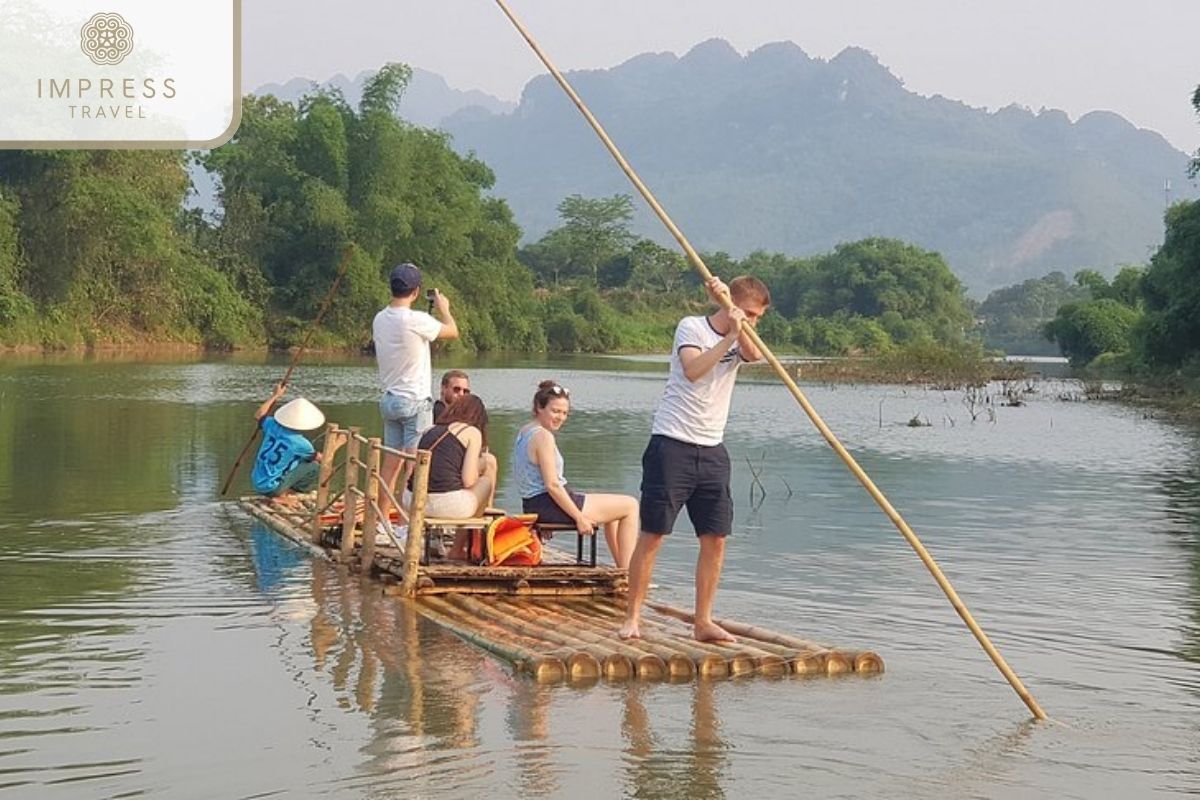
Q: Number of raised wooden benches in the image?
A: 2